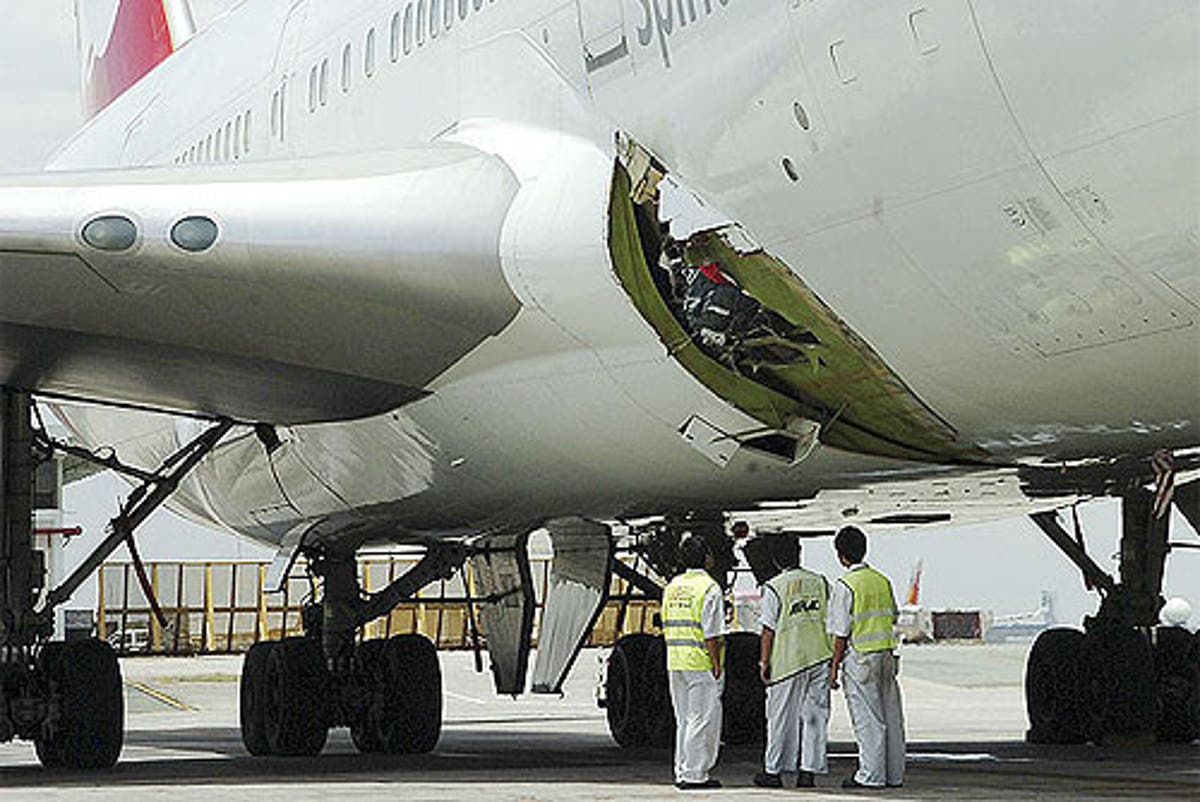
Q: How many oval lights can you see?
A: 2